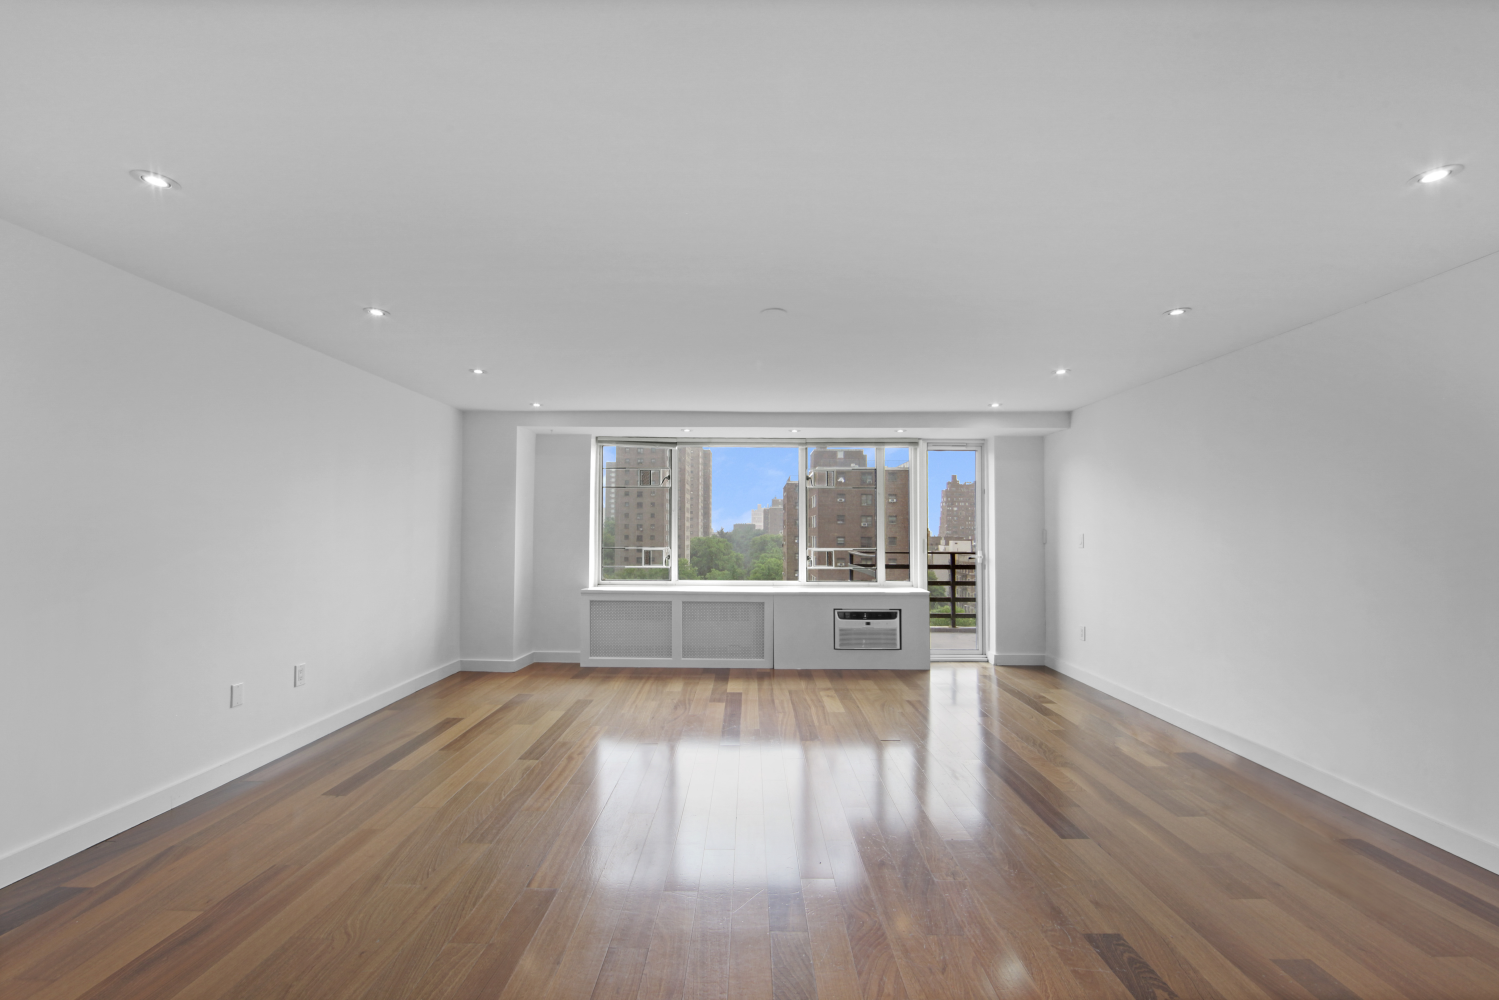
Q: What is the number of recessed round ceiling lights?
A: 11